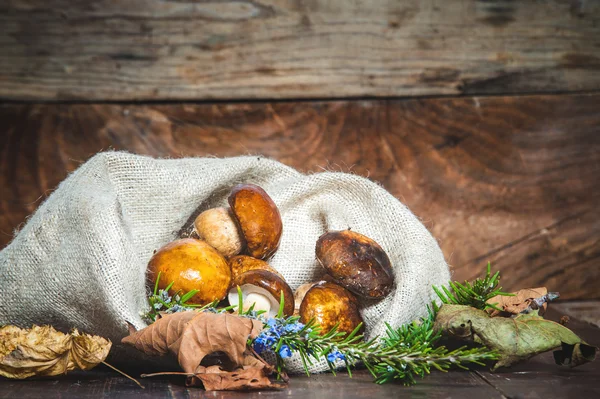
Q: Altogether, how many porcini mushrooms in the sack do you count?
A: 6